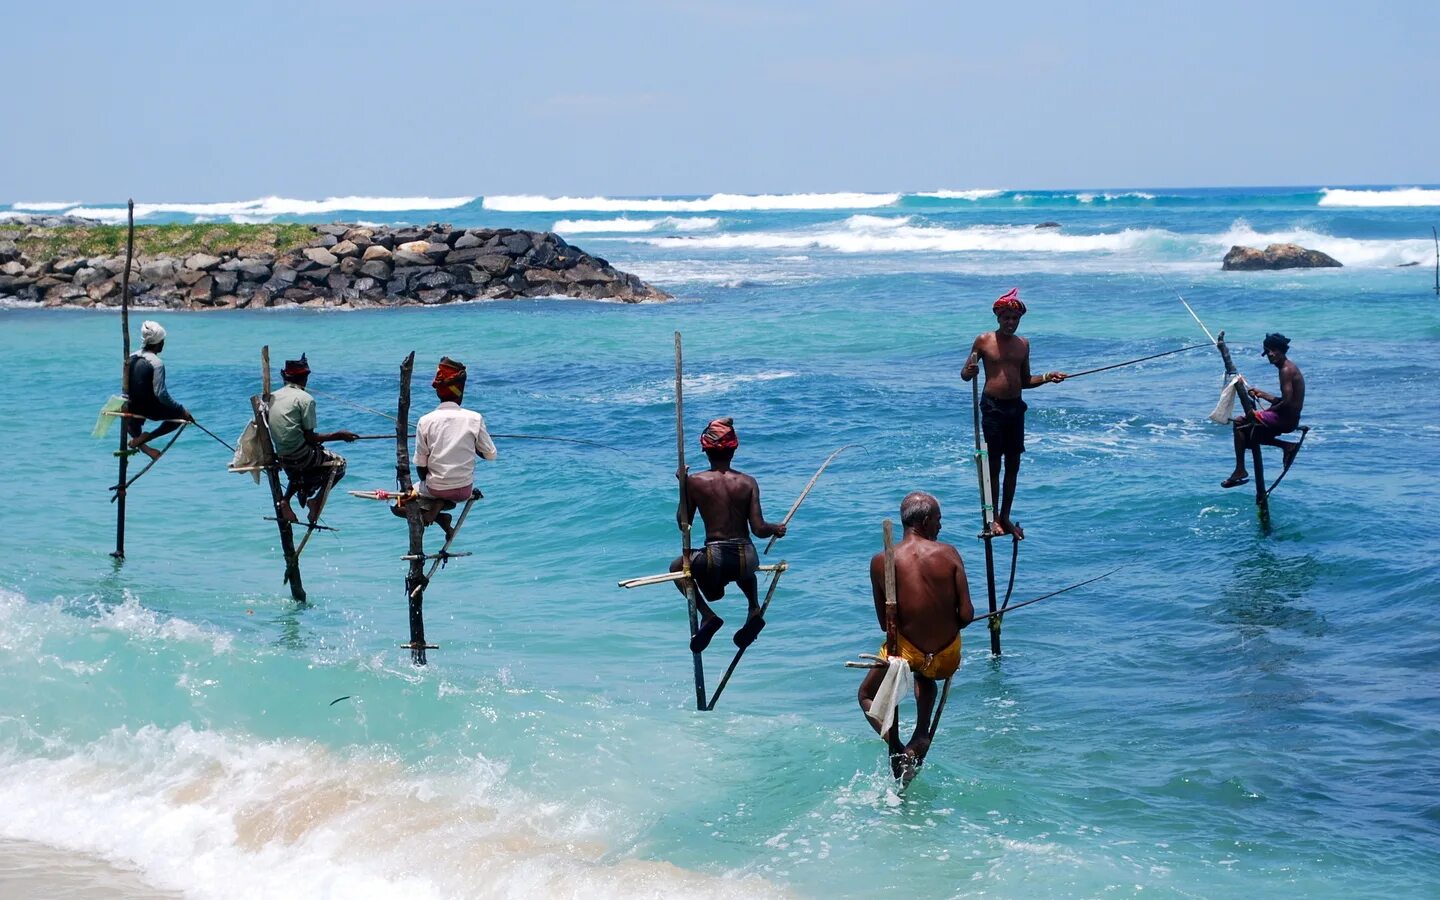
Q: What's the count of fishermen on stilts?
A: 7